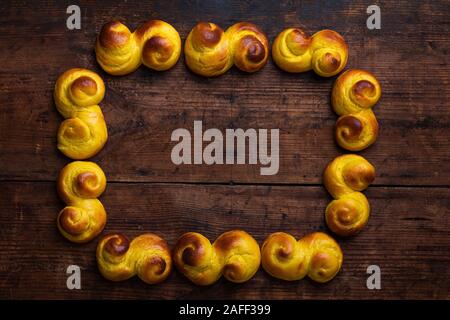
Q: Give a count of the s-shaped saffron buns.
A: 10